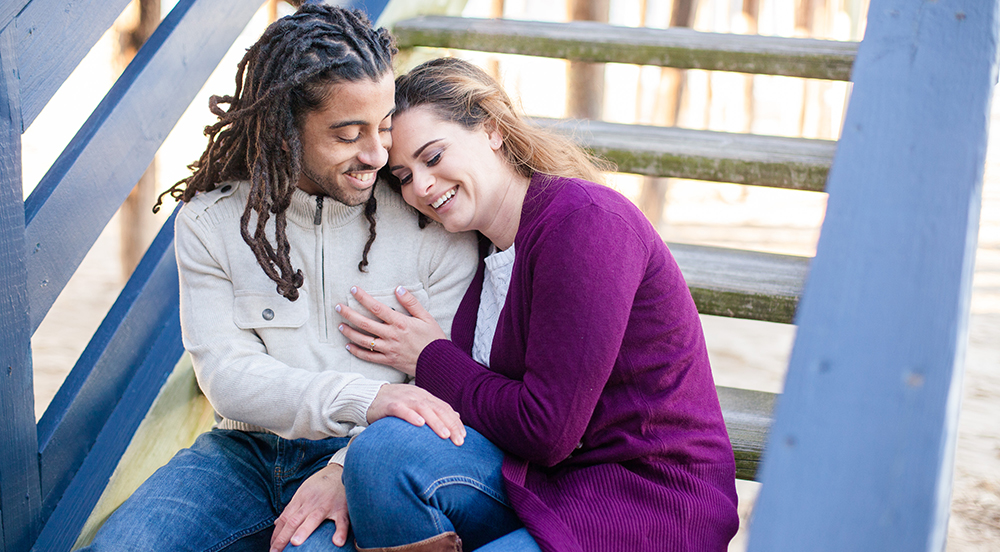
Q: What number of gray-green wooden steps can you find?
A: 4